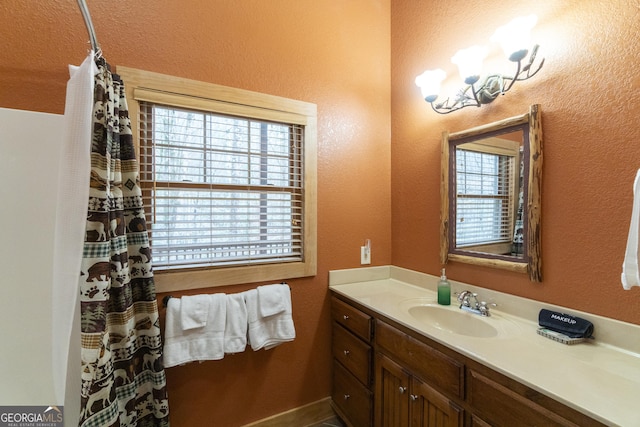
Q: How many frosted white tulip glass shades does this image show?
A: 3